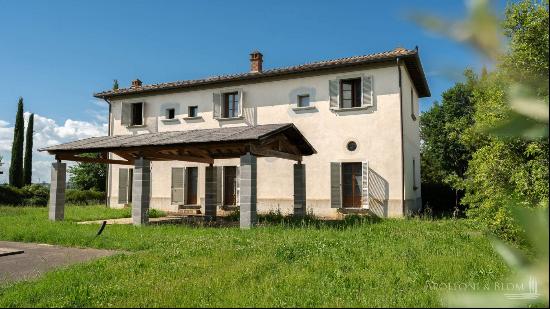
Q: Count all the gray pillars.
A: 5